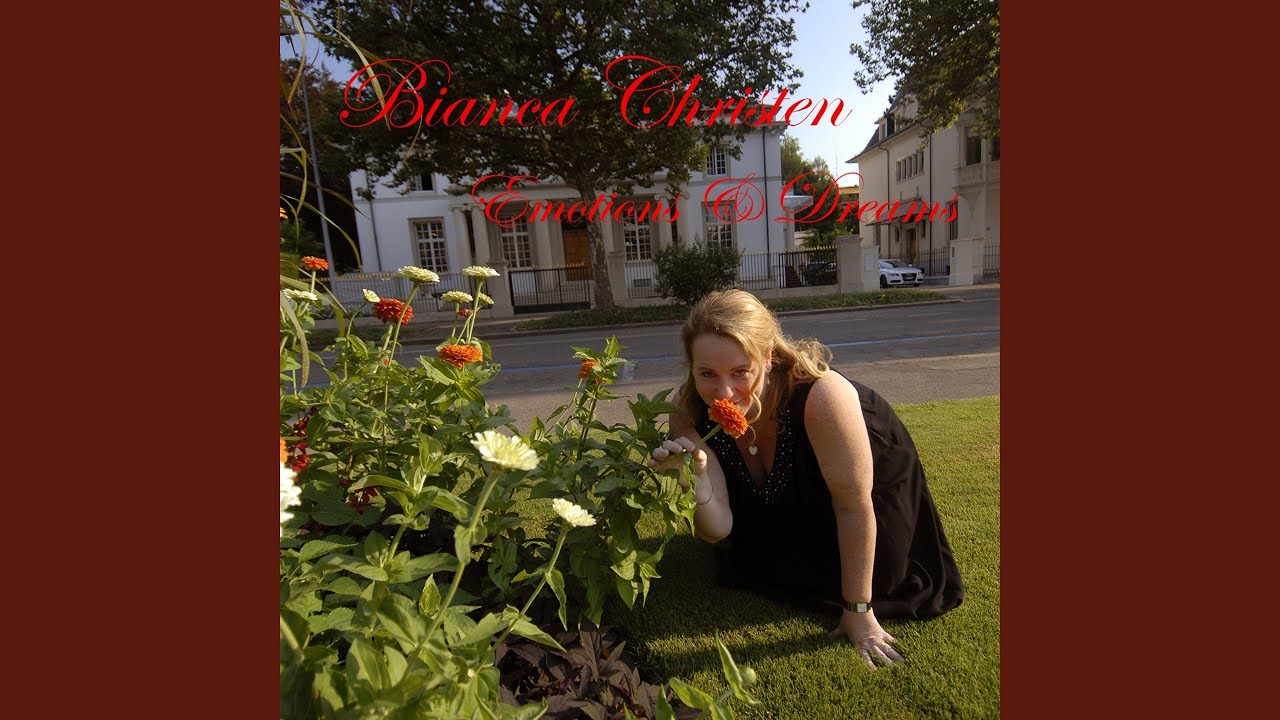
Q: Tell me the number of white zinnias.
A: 9